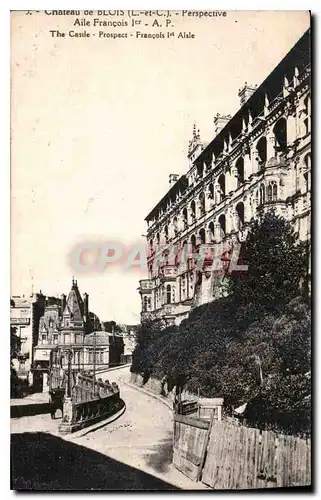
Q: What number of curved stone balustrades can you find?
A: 1